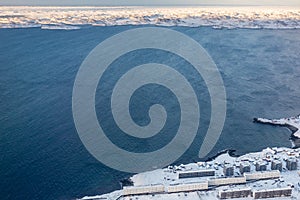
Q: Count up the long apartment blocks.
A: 7